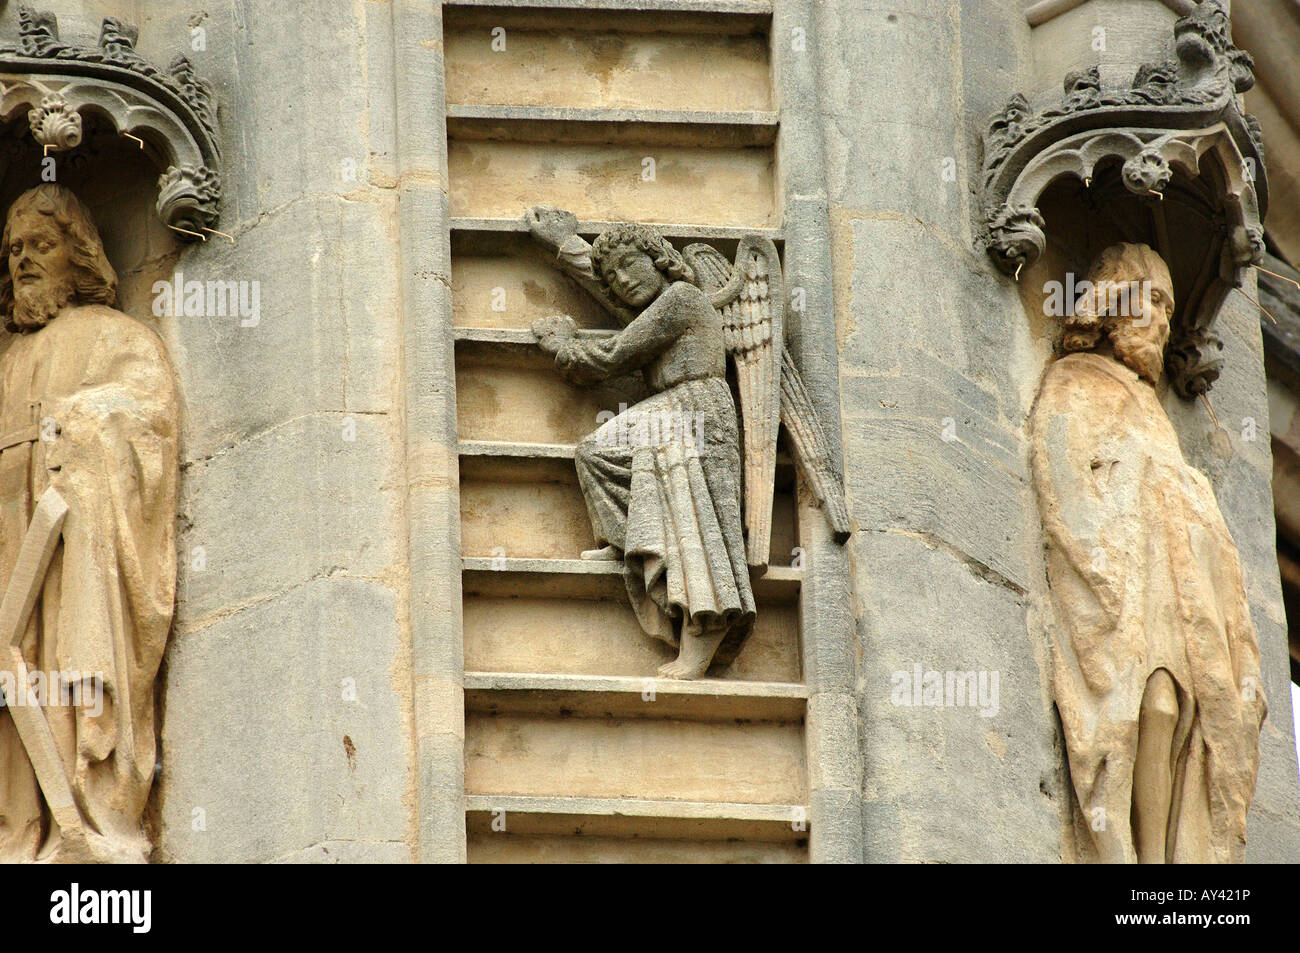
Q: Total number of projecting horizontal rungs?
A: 8